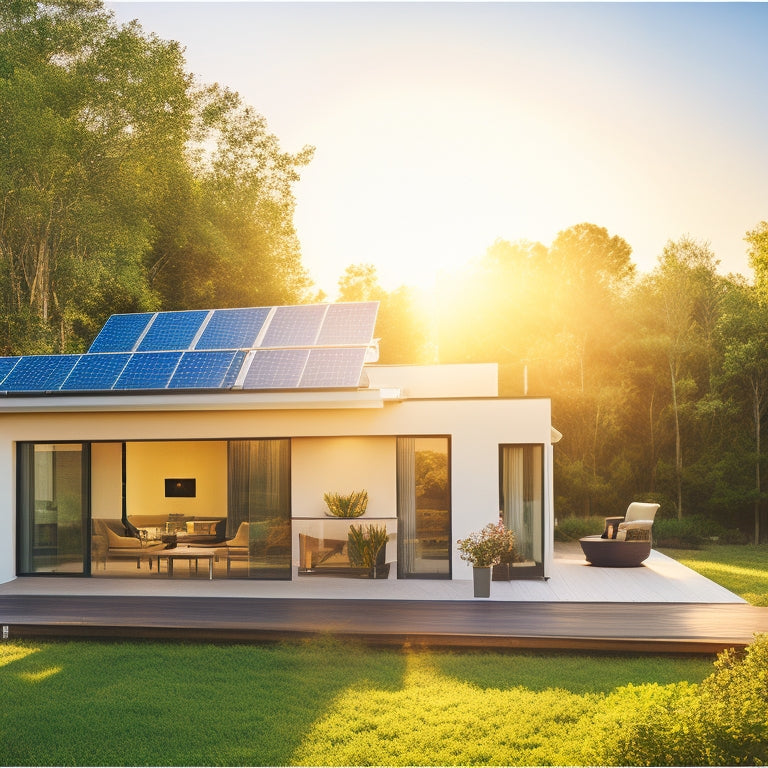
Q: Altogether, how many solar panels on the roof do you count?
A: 12